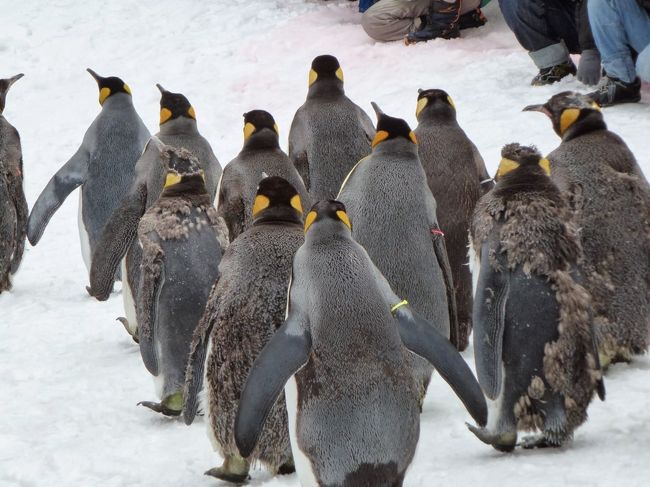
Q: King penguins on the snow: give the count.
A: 12